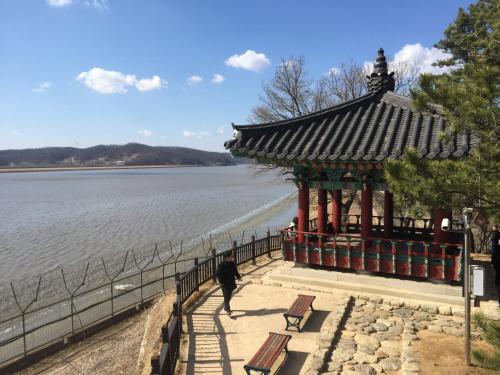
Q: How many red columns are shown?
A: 6